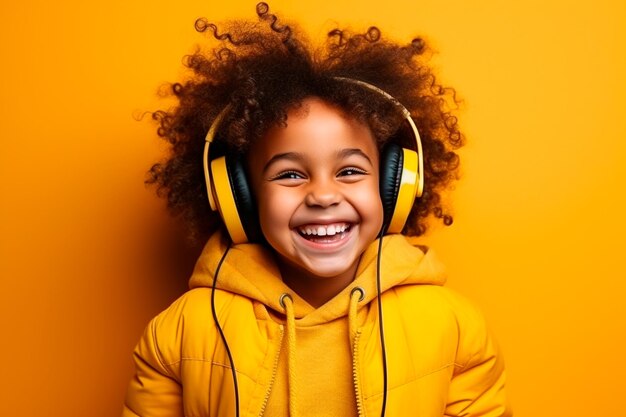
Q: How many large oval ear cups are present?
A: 2